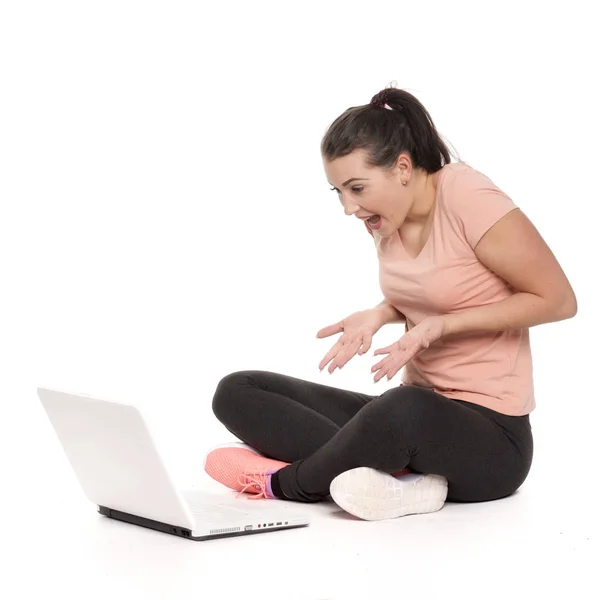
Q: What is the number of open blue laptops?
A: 0